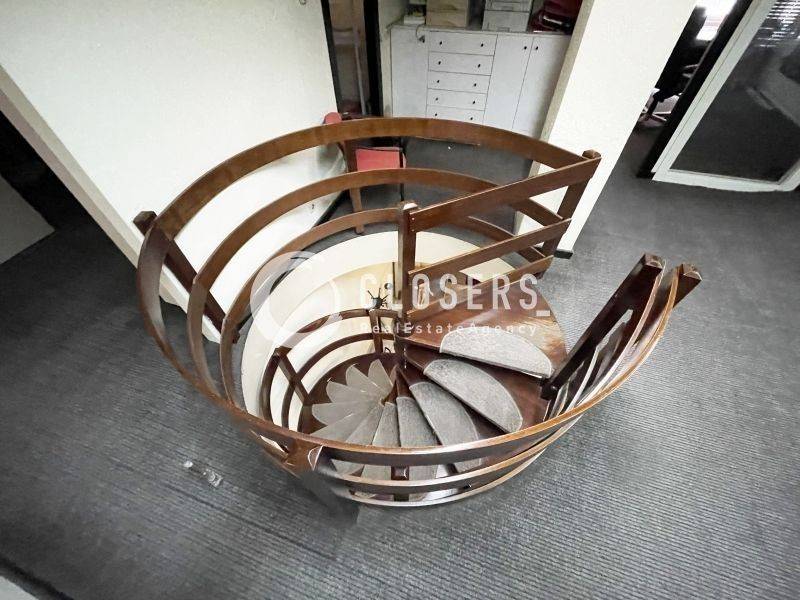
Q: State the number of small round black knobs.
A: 12